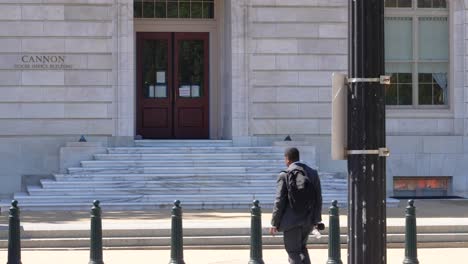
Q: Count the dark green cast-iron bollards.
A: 6